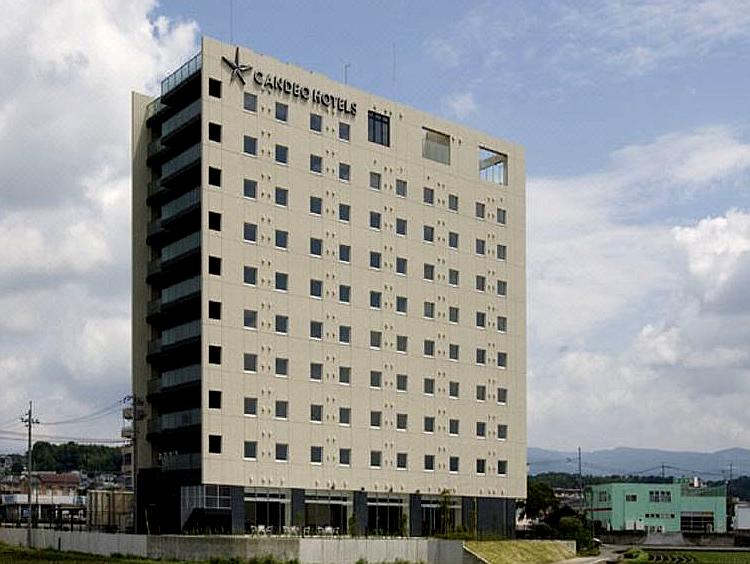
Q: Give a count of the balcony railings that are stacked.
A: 10